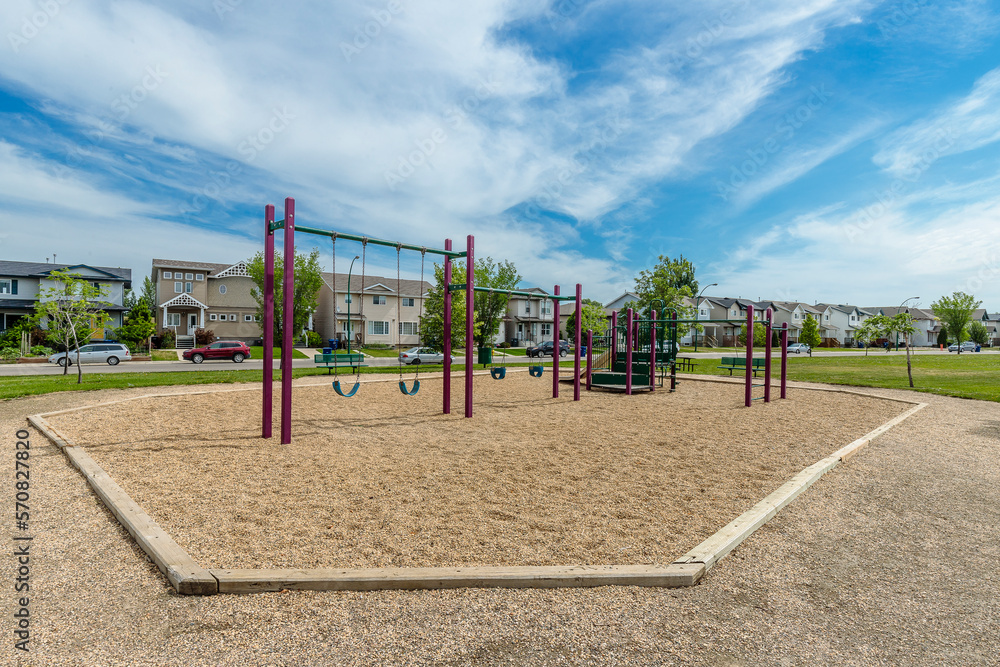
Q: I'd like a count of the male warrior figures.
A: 0